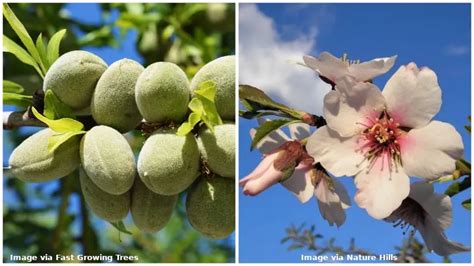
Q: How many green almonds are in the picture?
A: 11